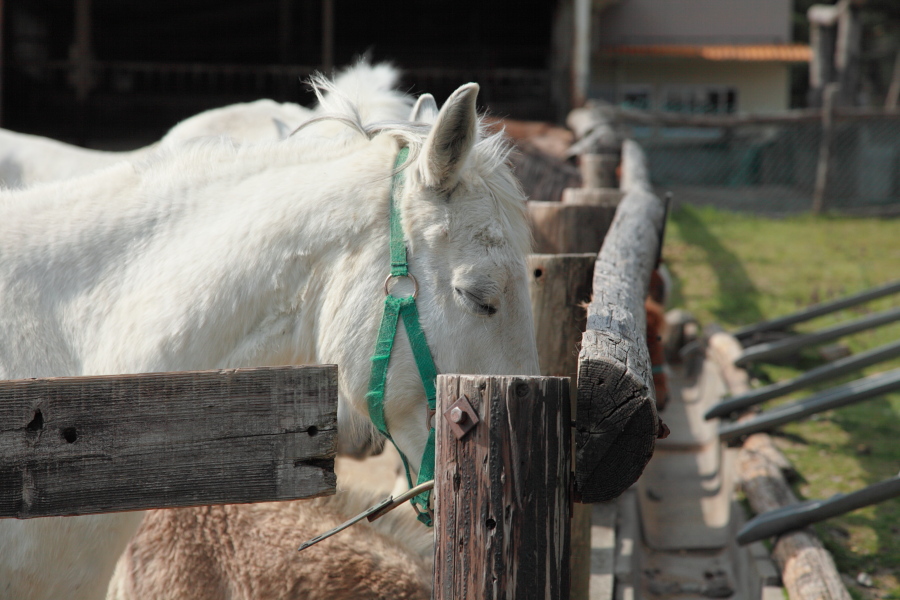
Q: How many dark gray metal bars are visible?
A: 5